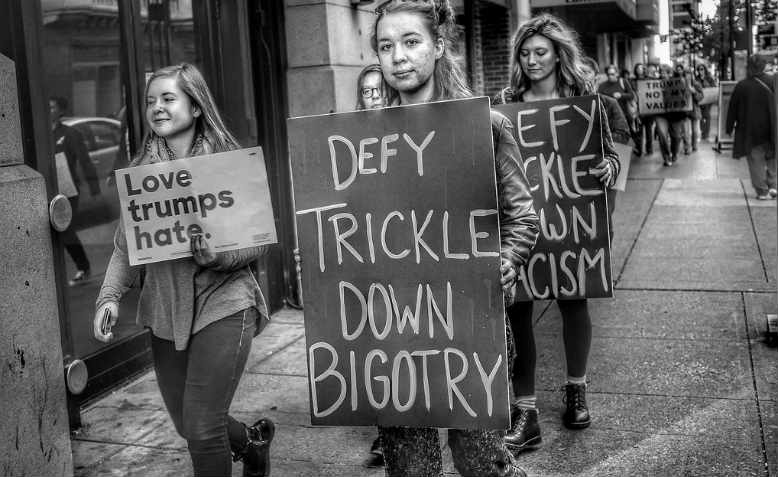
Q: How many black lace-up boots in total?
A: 2